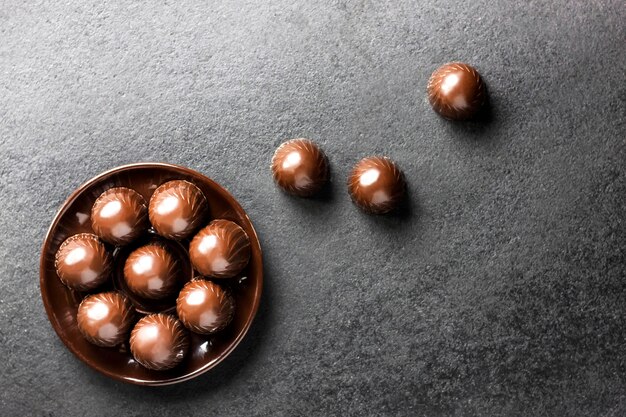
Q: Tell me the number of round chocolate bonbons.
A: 11